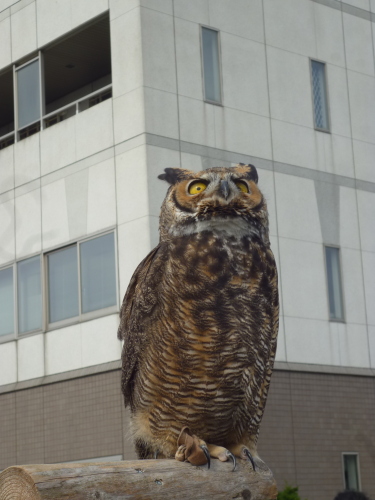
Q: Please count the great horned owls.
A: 1